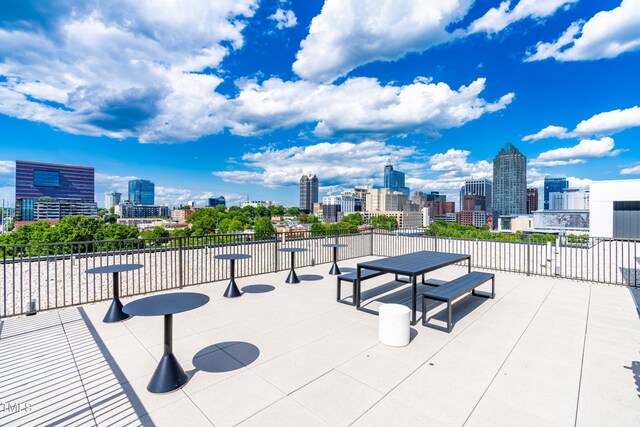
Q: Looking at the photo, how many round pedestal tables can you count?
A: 5